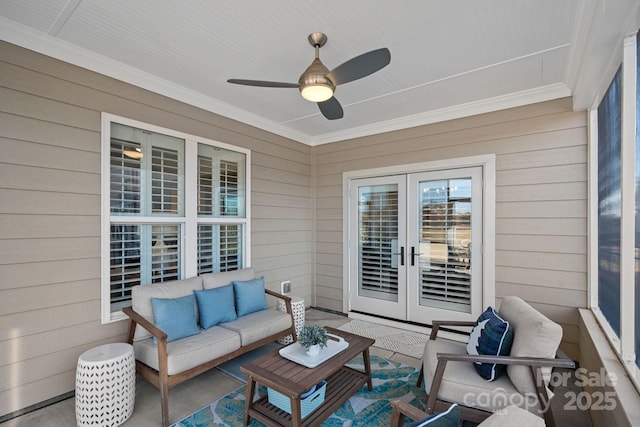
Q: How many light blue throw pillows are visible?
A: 3